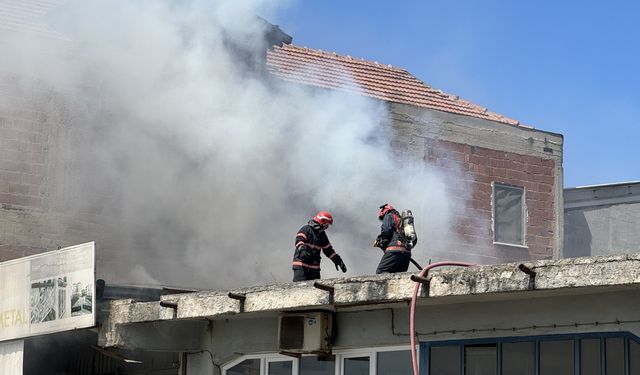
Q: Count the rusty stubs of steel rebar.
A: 5